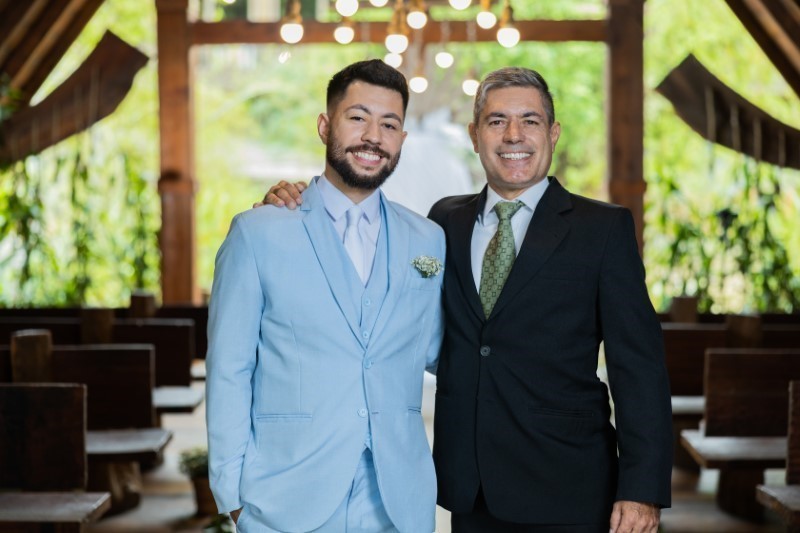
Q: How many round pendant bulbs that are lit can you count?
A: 13